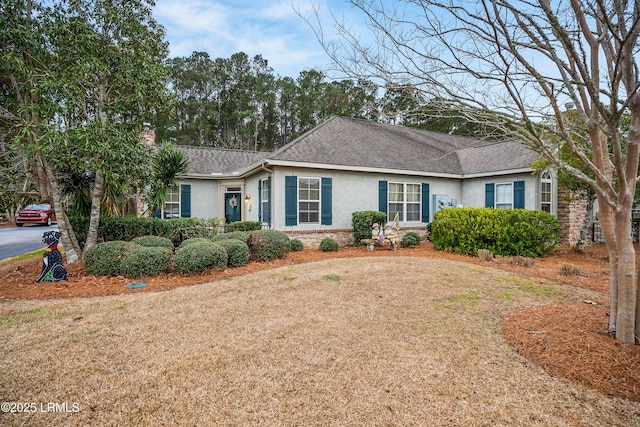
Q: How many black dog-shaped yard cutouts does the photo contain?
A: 1